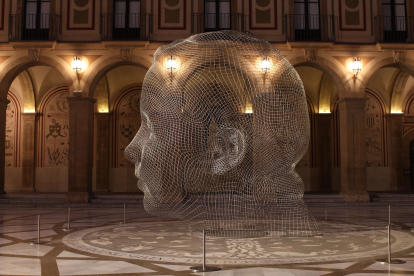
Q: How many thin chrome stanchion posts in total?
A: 7